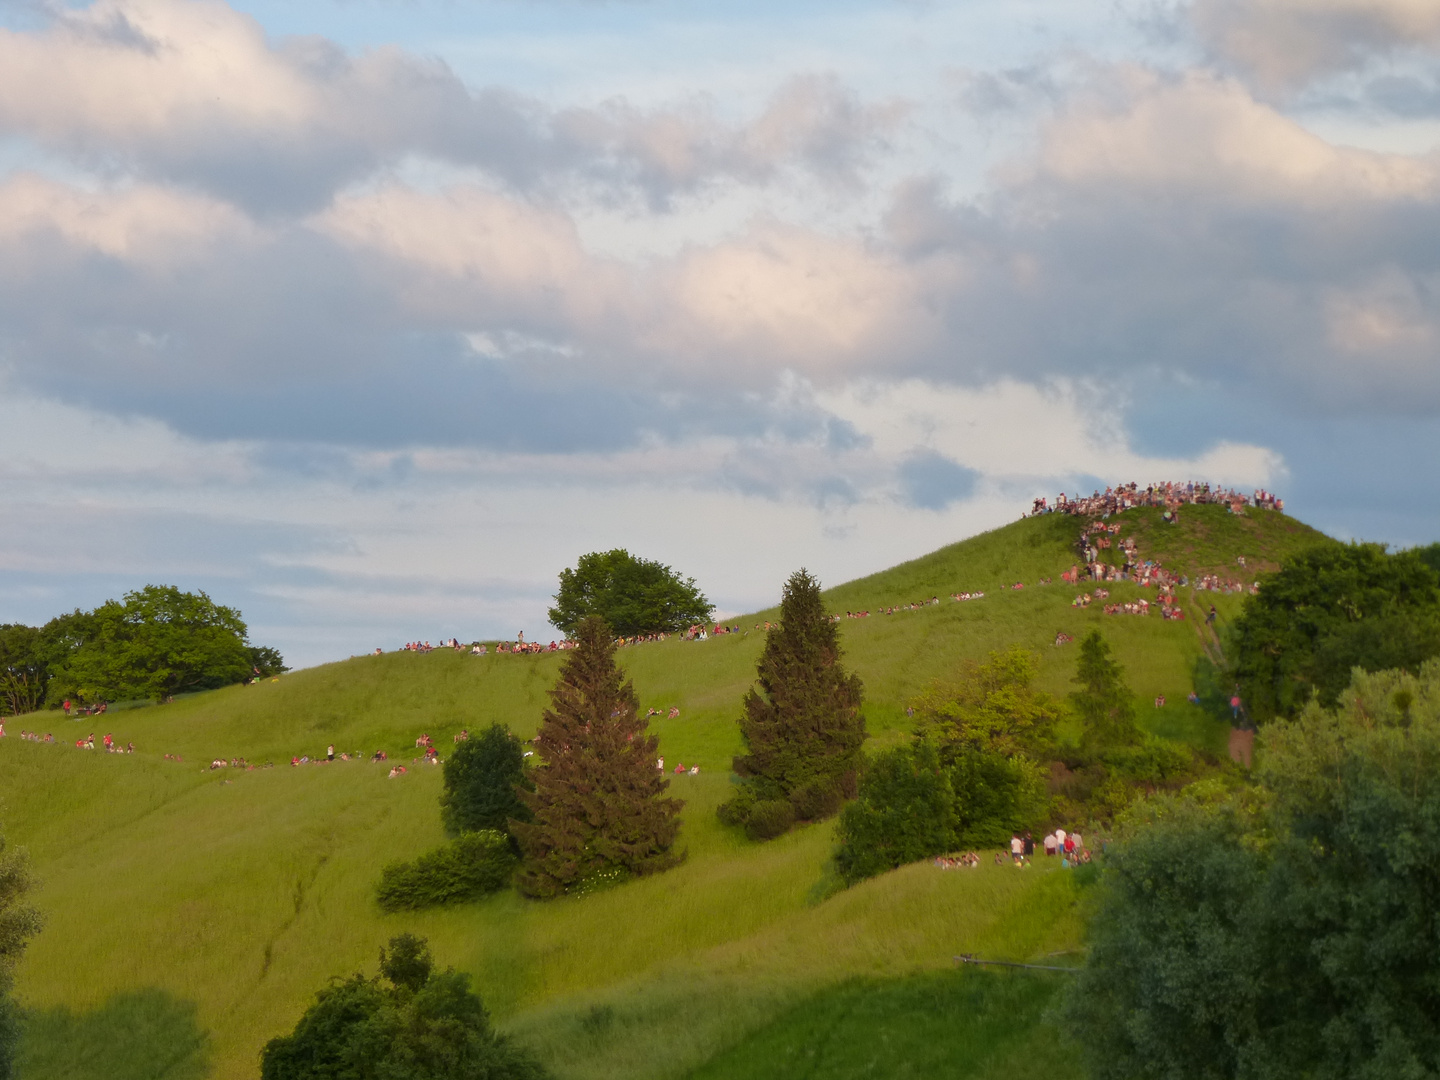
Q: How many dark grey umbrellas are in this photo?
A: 0